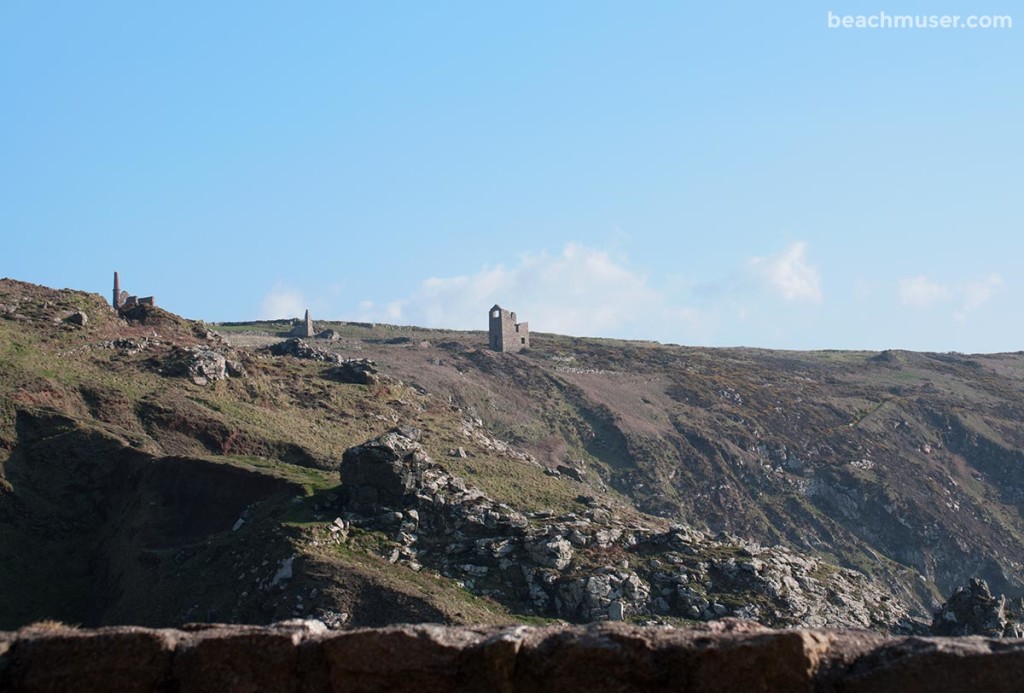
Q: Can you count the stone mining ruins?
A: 3